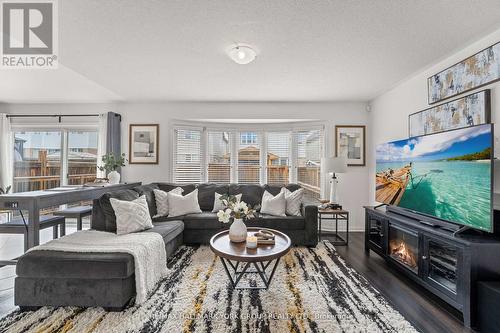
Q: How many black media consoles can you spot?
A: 1